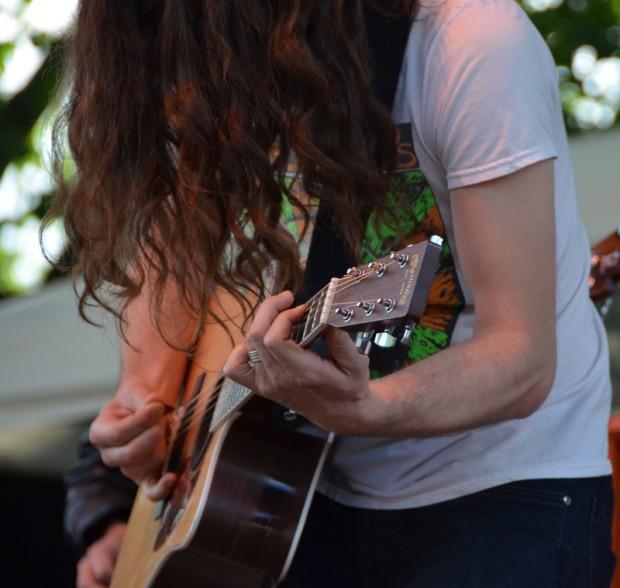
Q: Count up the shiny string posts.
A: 6